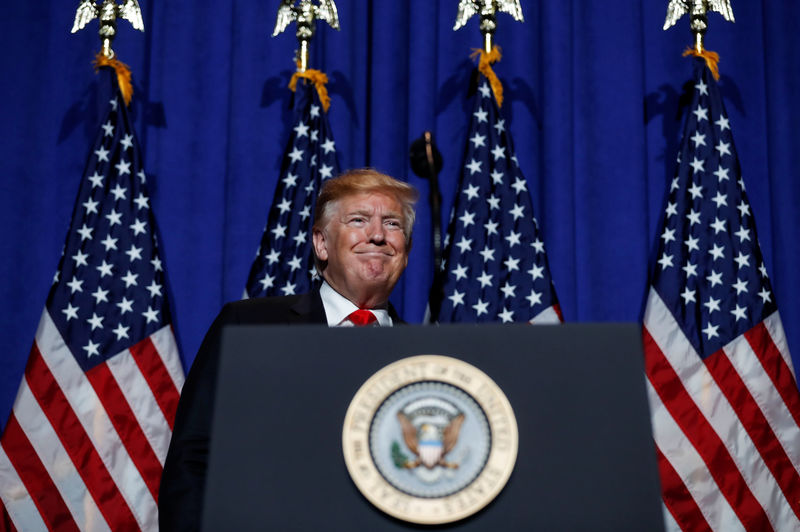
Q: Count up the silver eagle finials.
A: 4